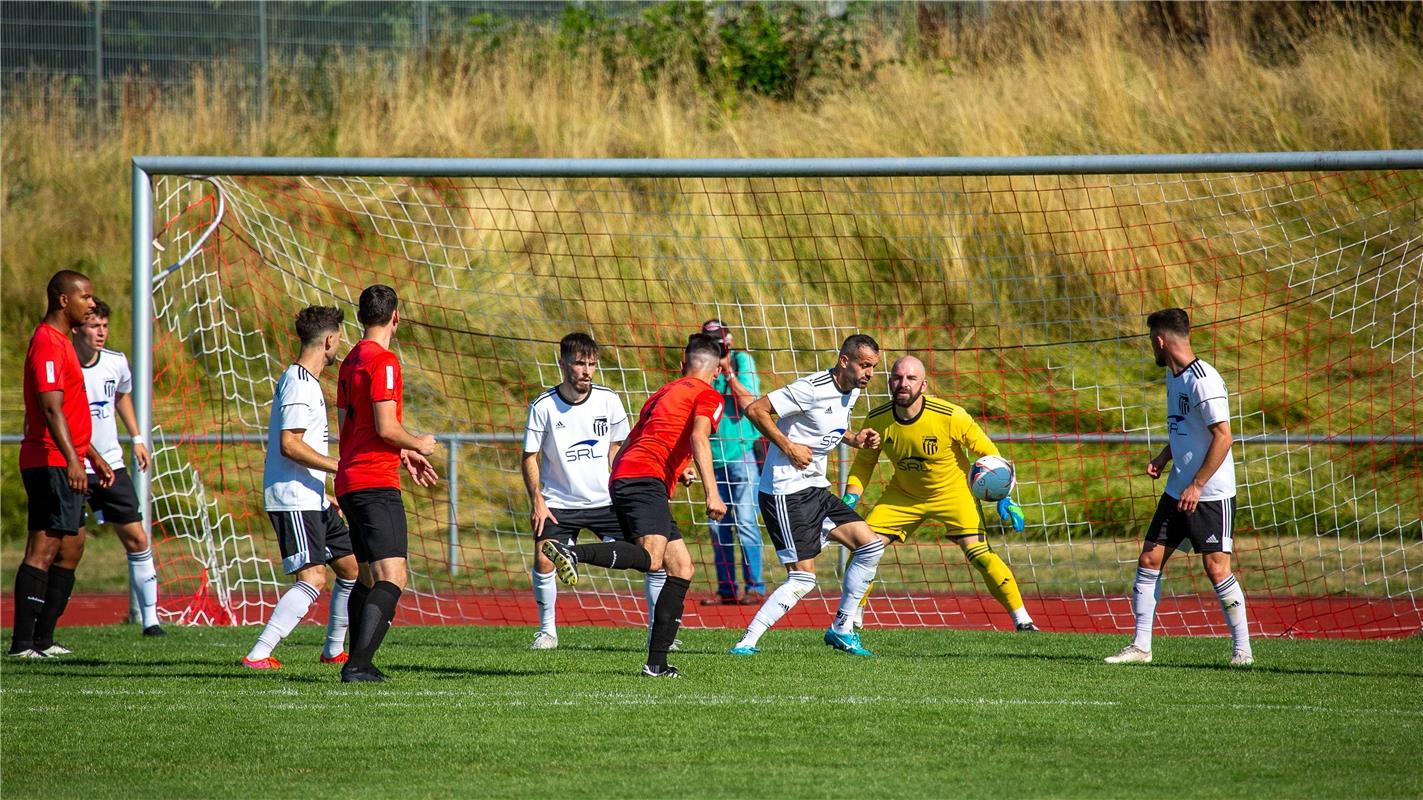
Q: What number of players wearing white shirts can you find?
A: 5